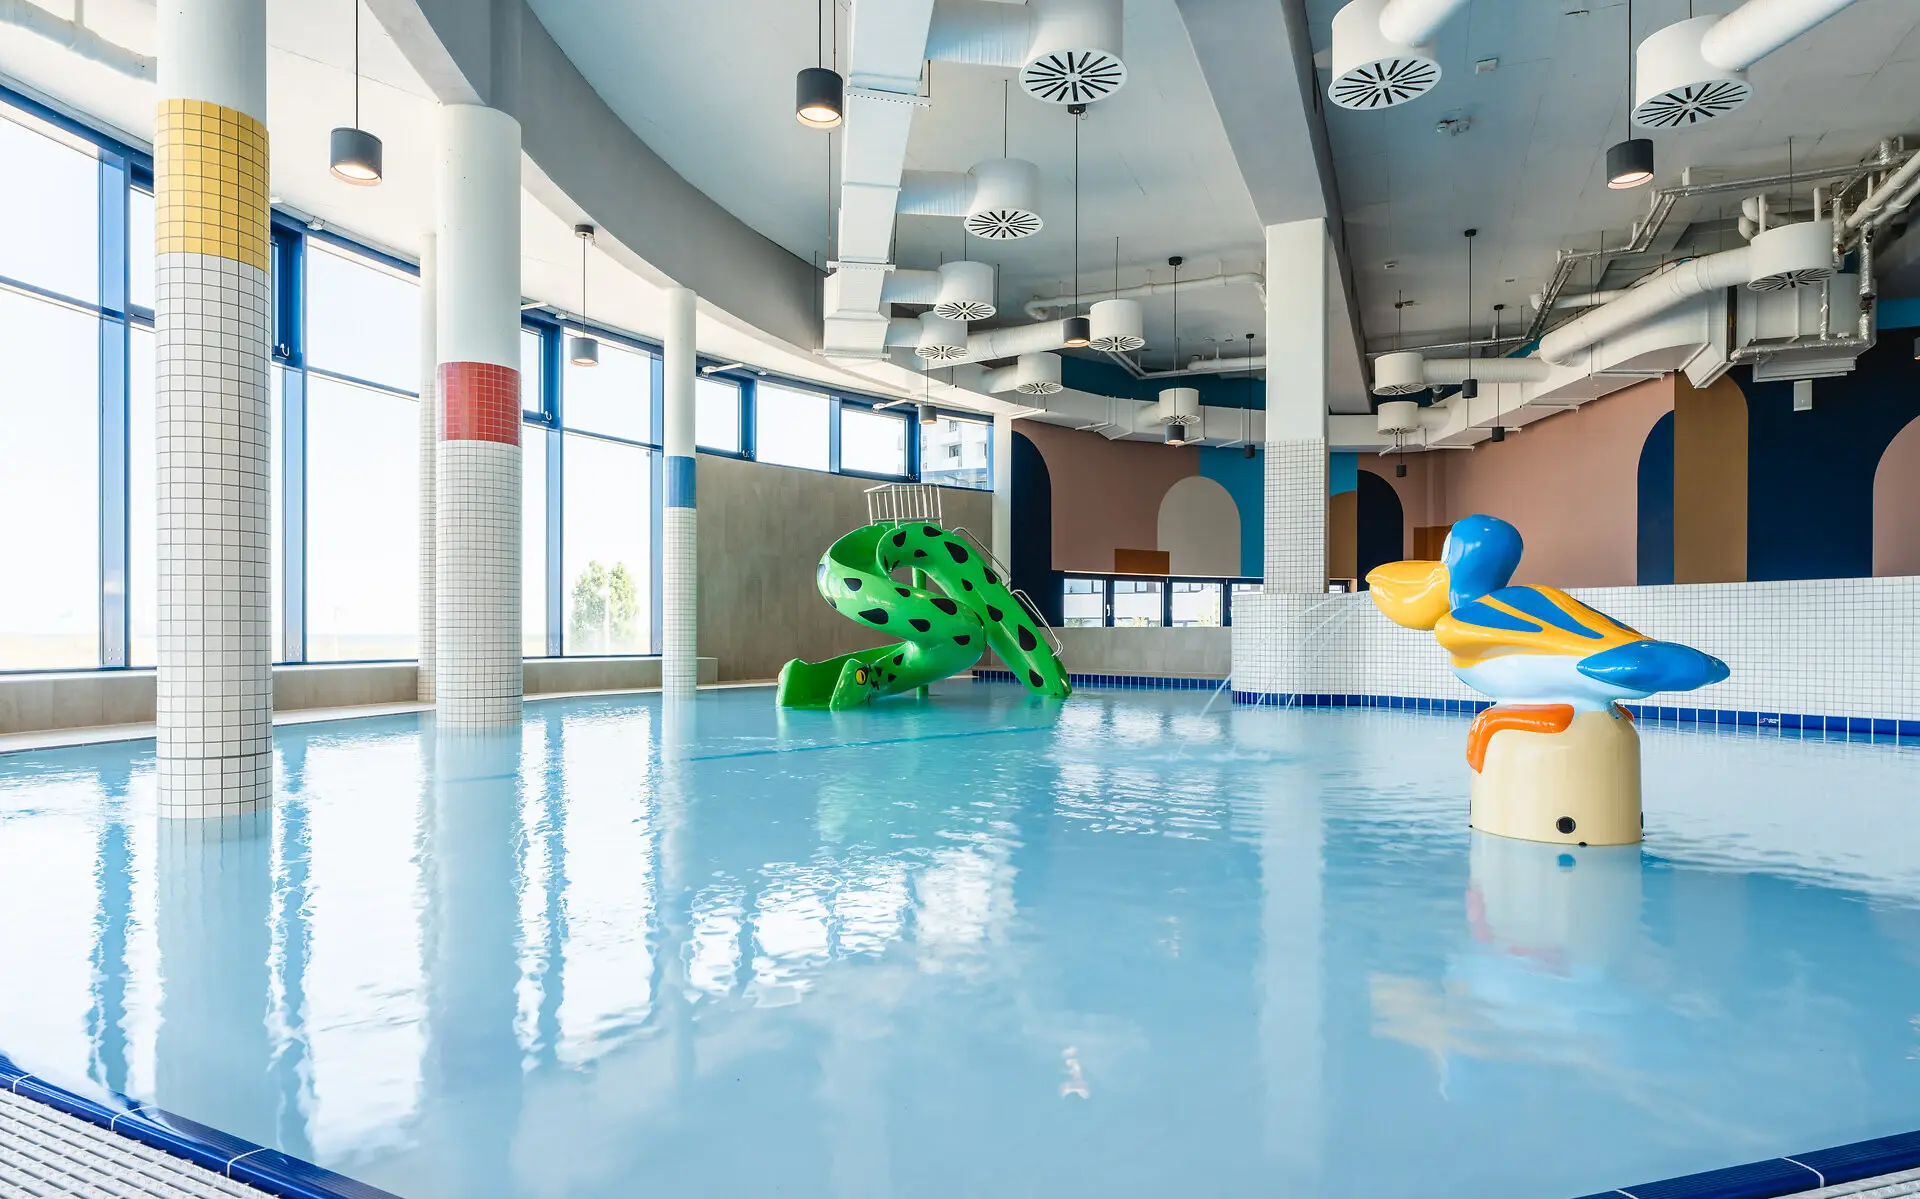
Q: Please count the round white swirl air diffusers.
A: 12